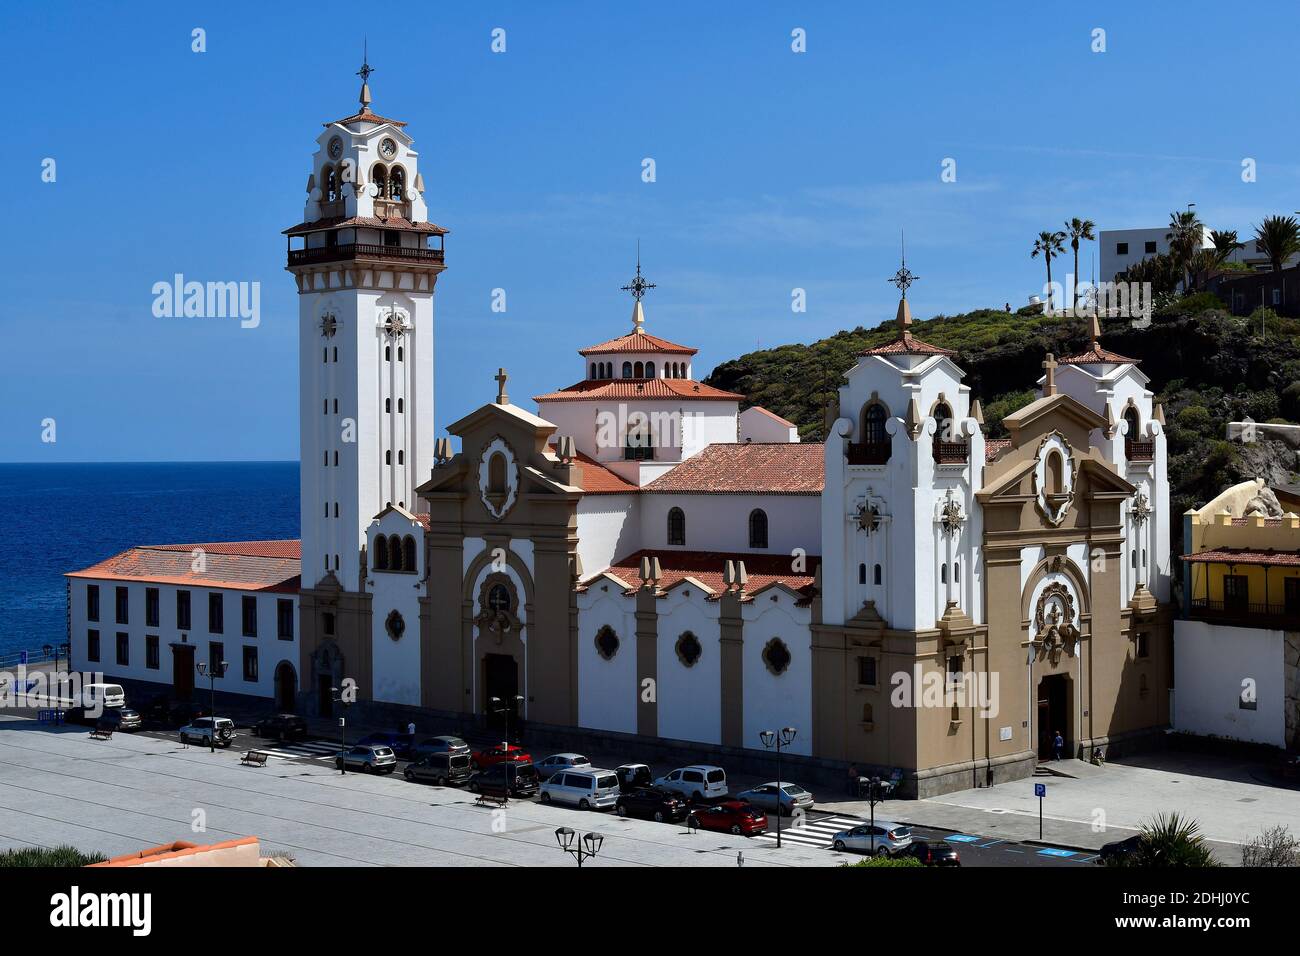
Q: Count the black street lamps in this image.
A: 7